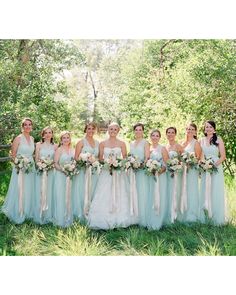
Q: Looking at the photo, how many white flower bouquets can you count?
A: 10